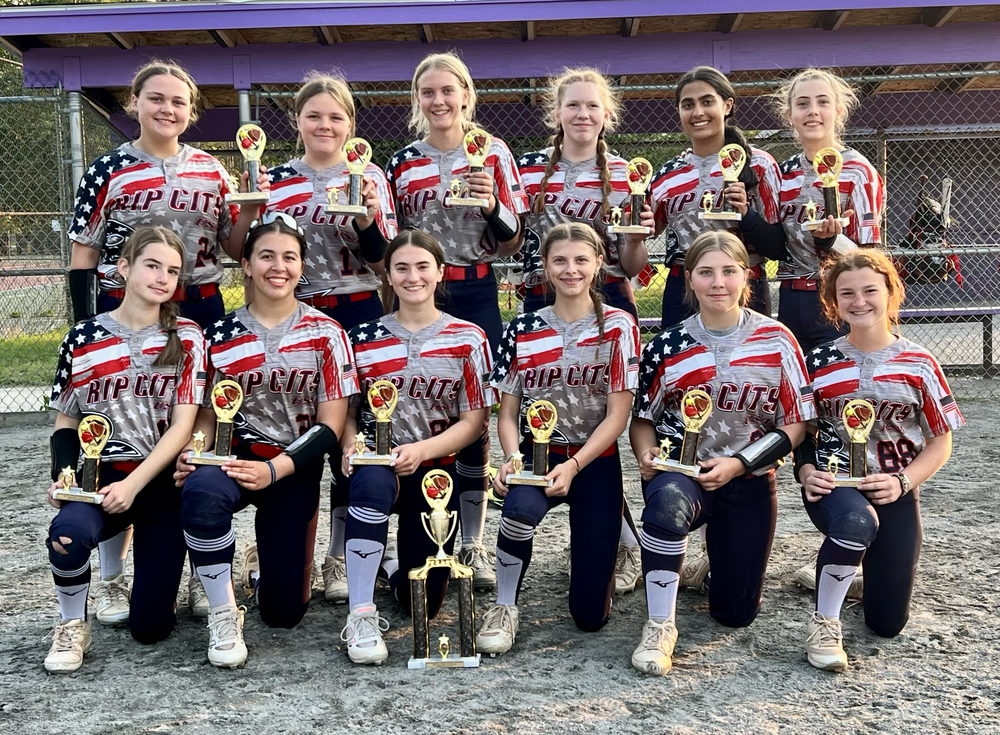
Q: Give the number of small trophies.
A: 12